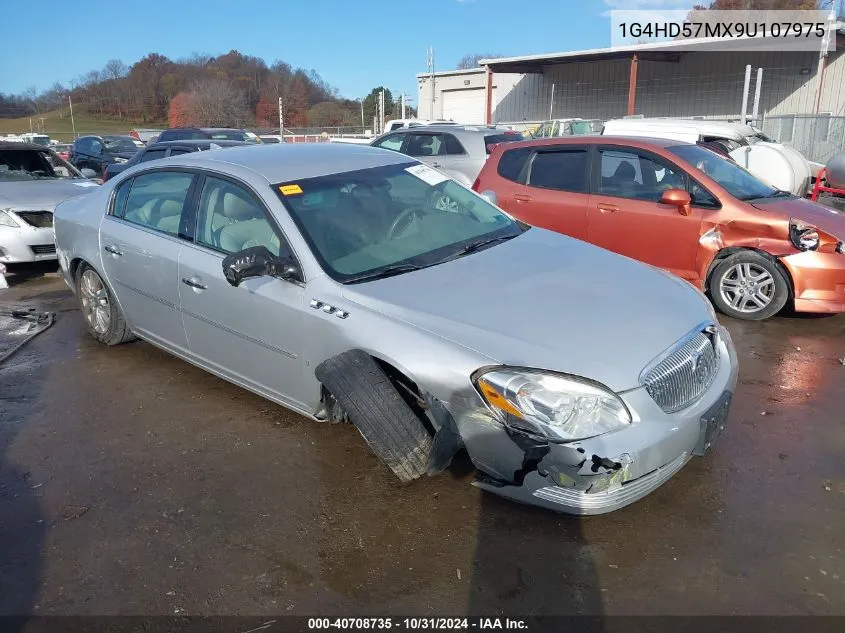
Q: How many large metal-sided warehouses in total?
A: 1